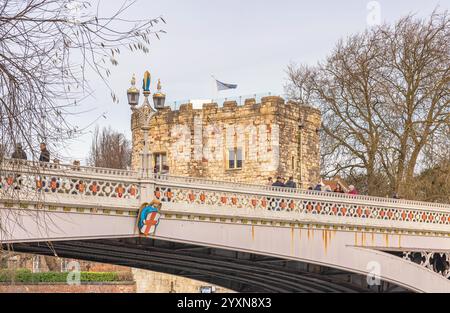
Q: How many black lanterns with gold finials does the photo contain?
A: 2